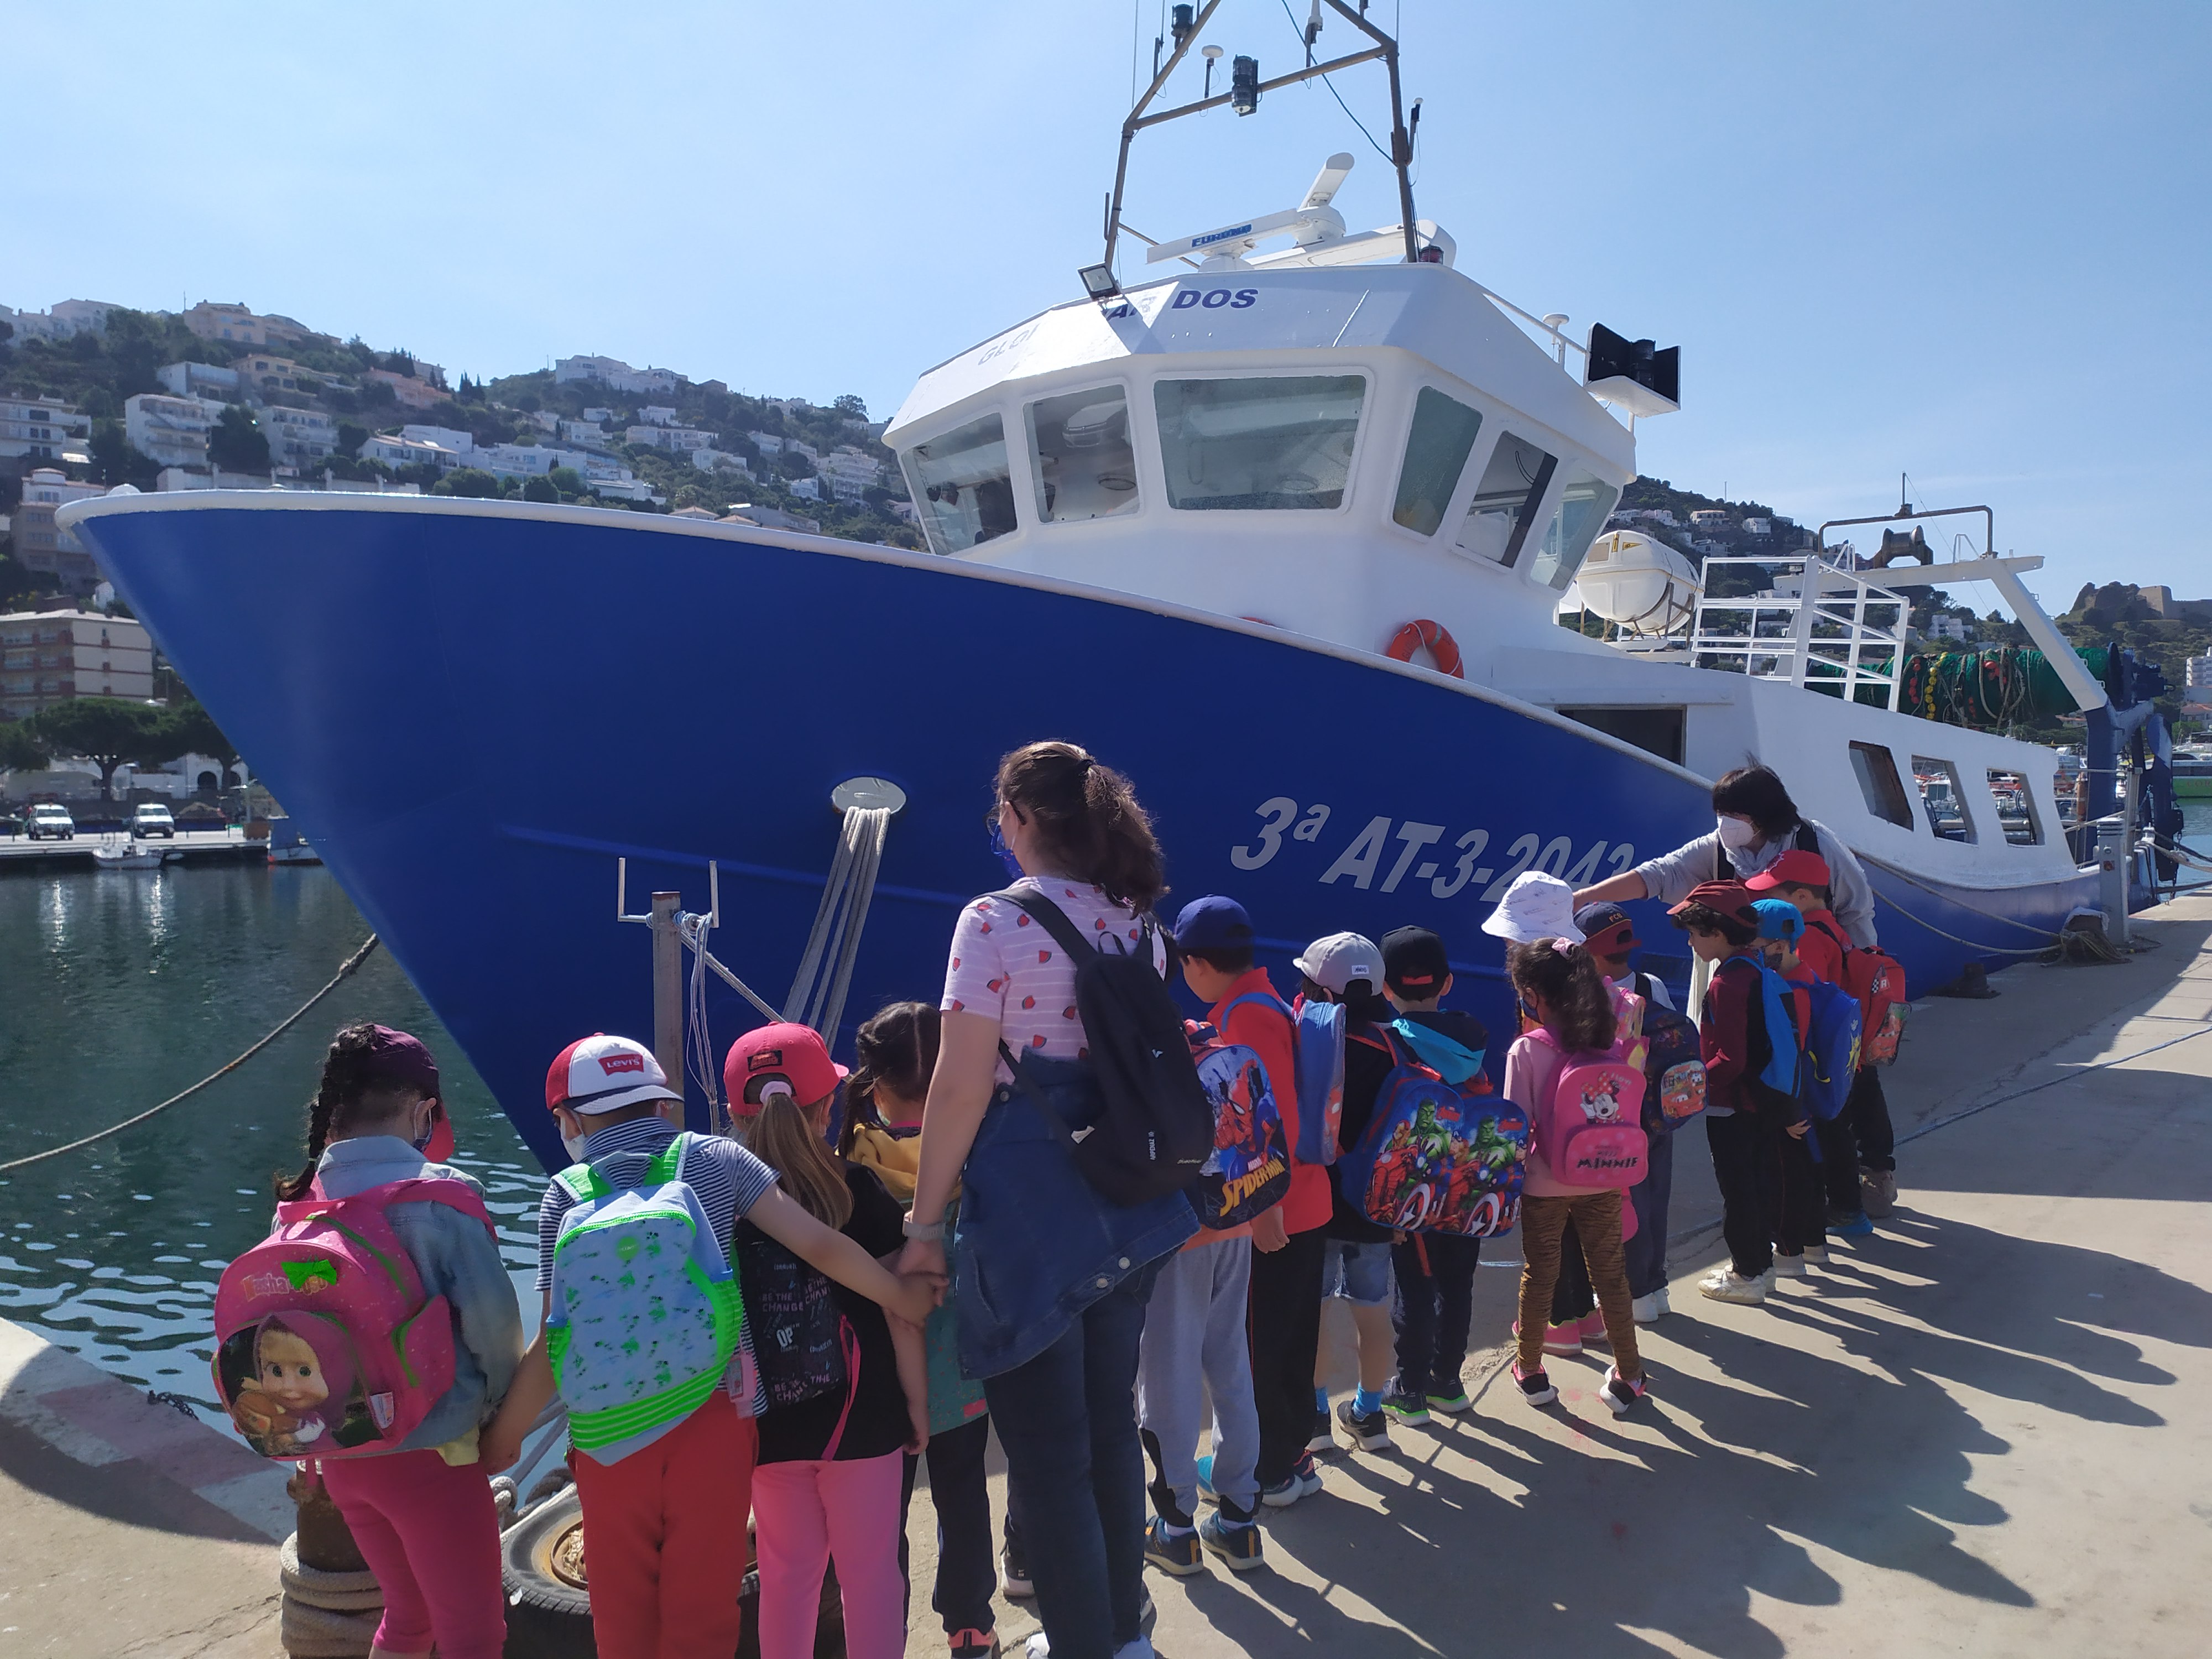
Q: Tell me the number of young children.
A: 14